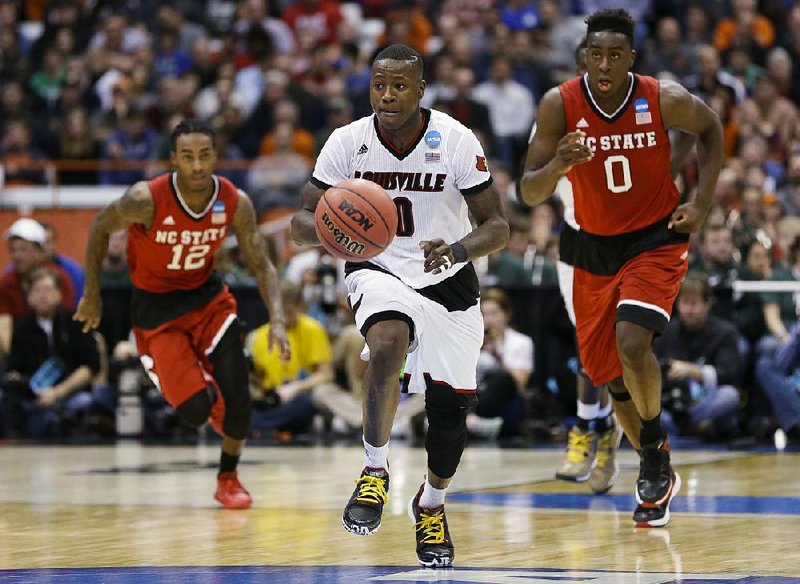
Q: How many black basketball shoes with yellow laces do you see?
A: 2